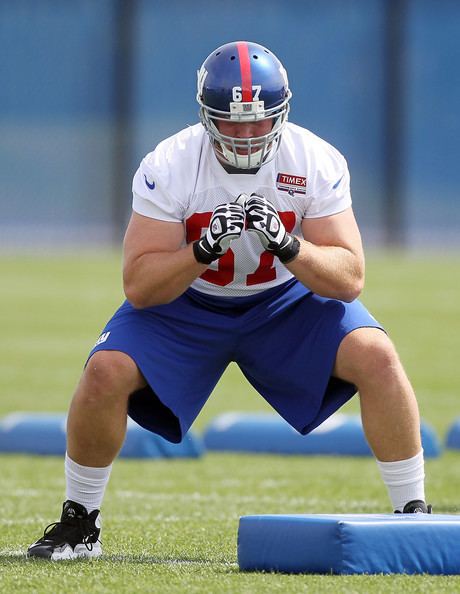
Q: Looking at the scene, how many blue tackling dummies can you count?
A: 4